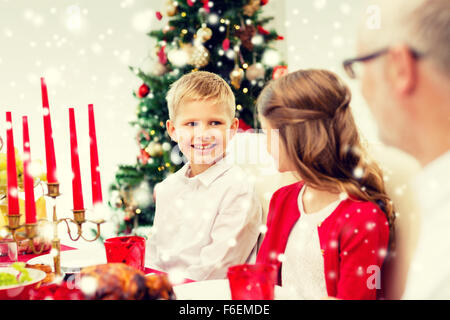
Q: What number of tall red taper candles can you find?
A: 5